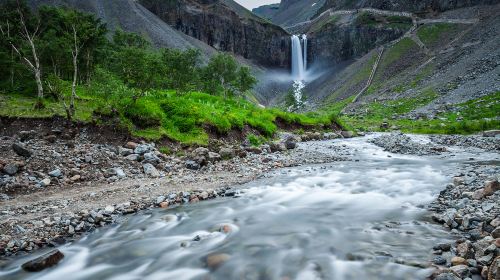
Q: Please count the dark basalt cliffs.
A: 2